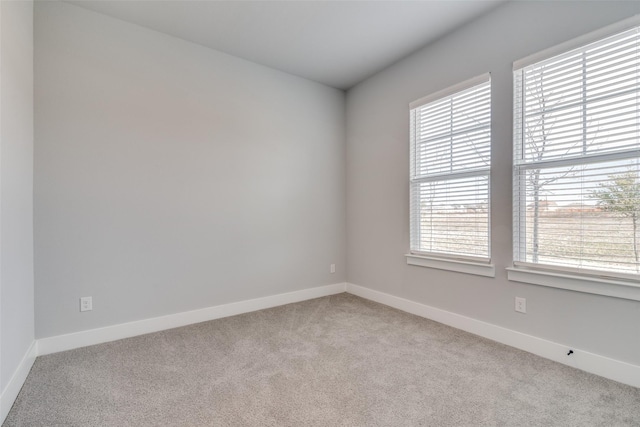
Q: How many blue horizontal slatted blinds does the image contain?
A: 0